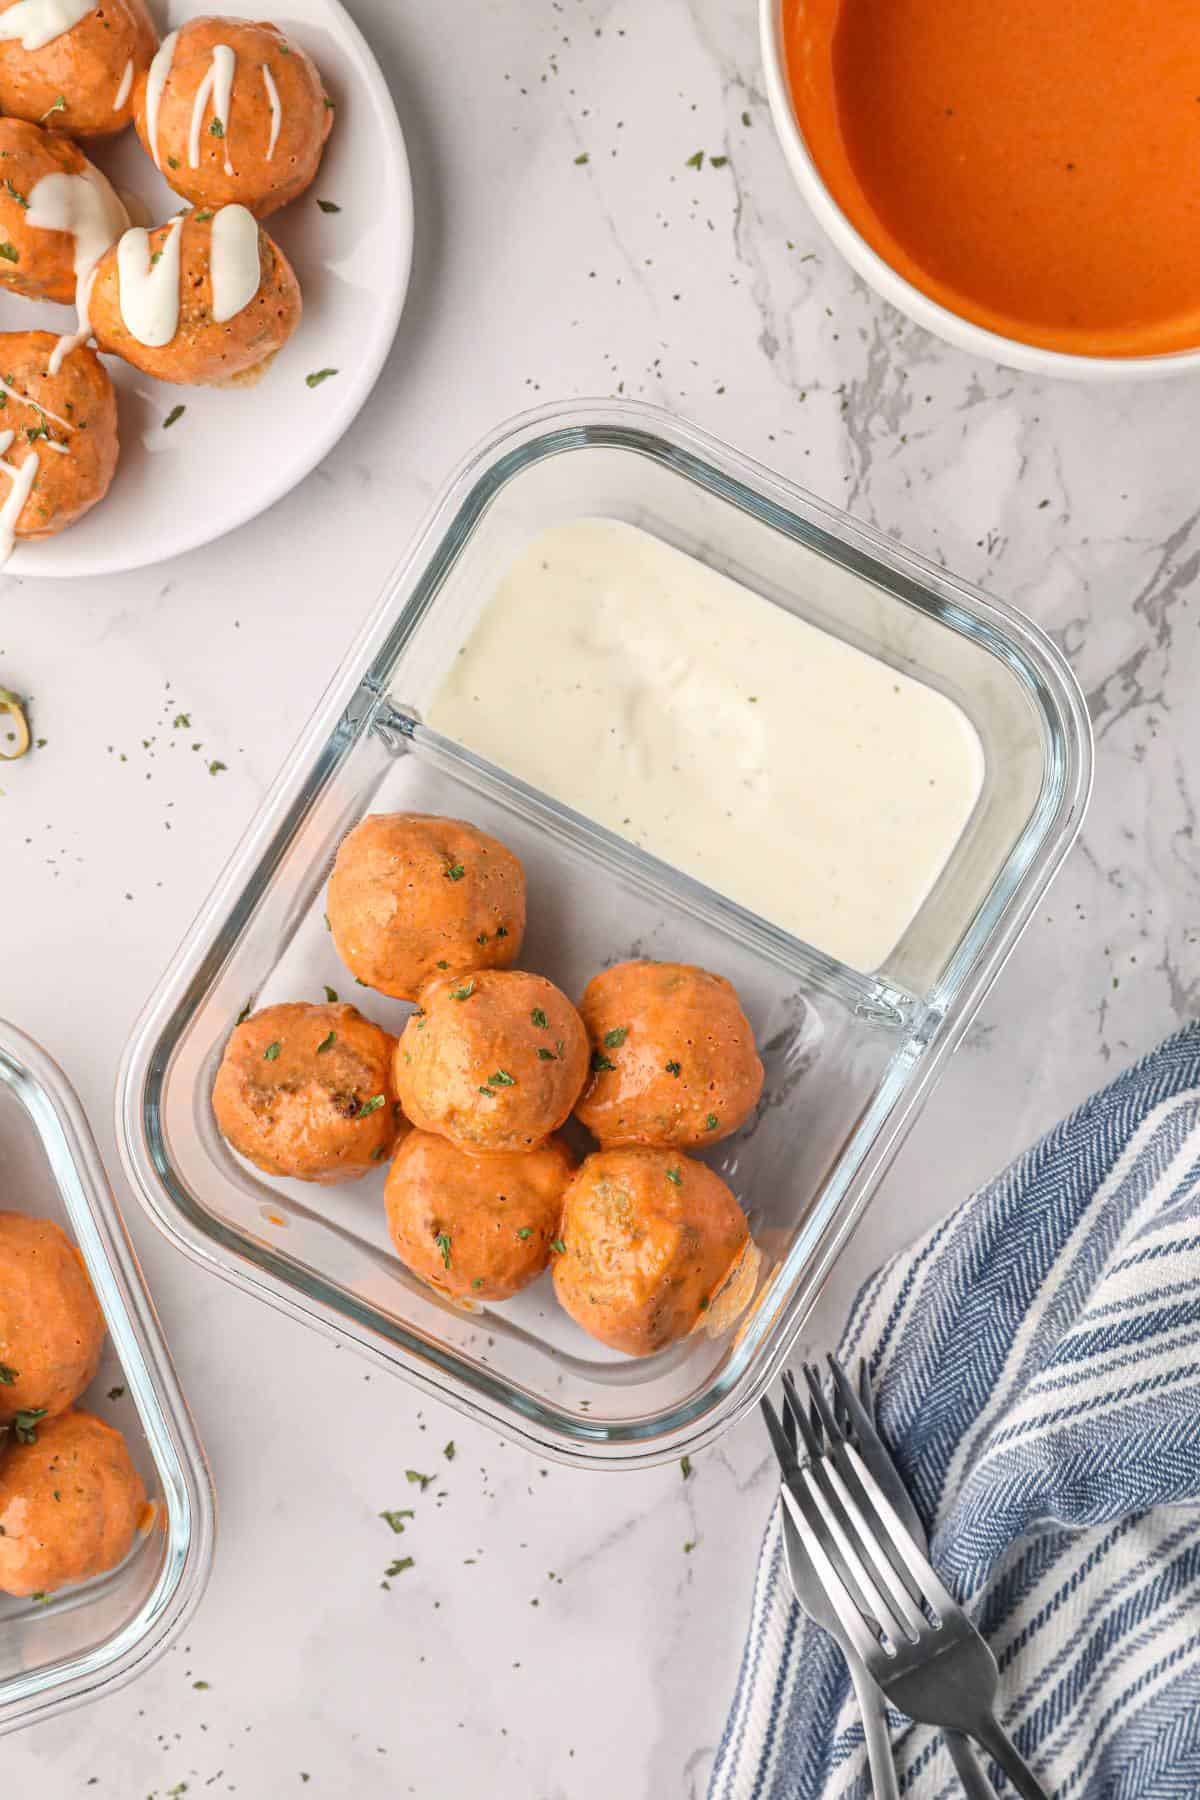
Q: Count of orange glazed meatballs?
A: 13